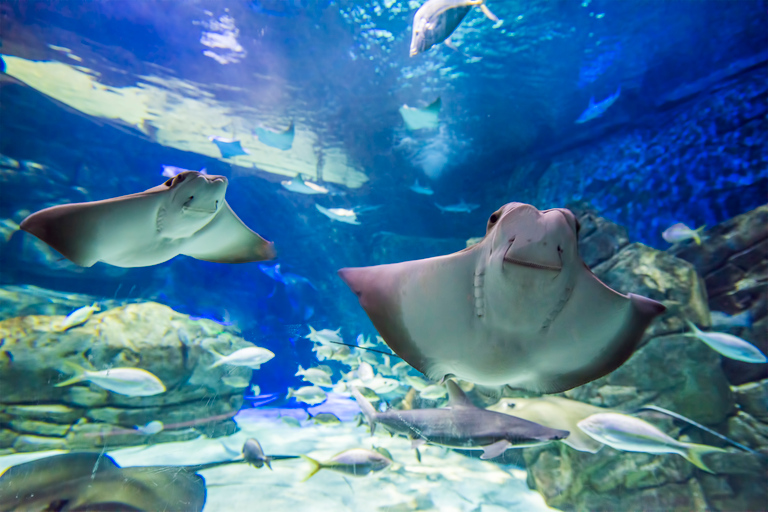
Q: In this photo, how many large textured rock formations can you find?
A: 2